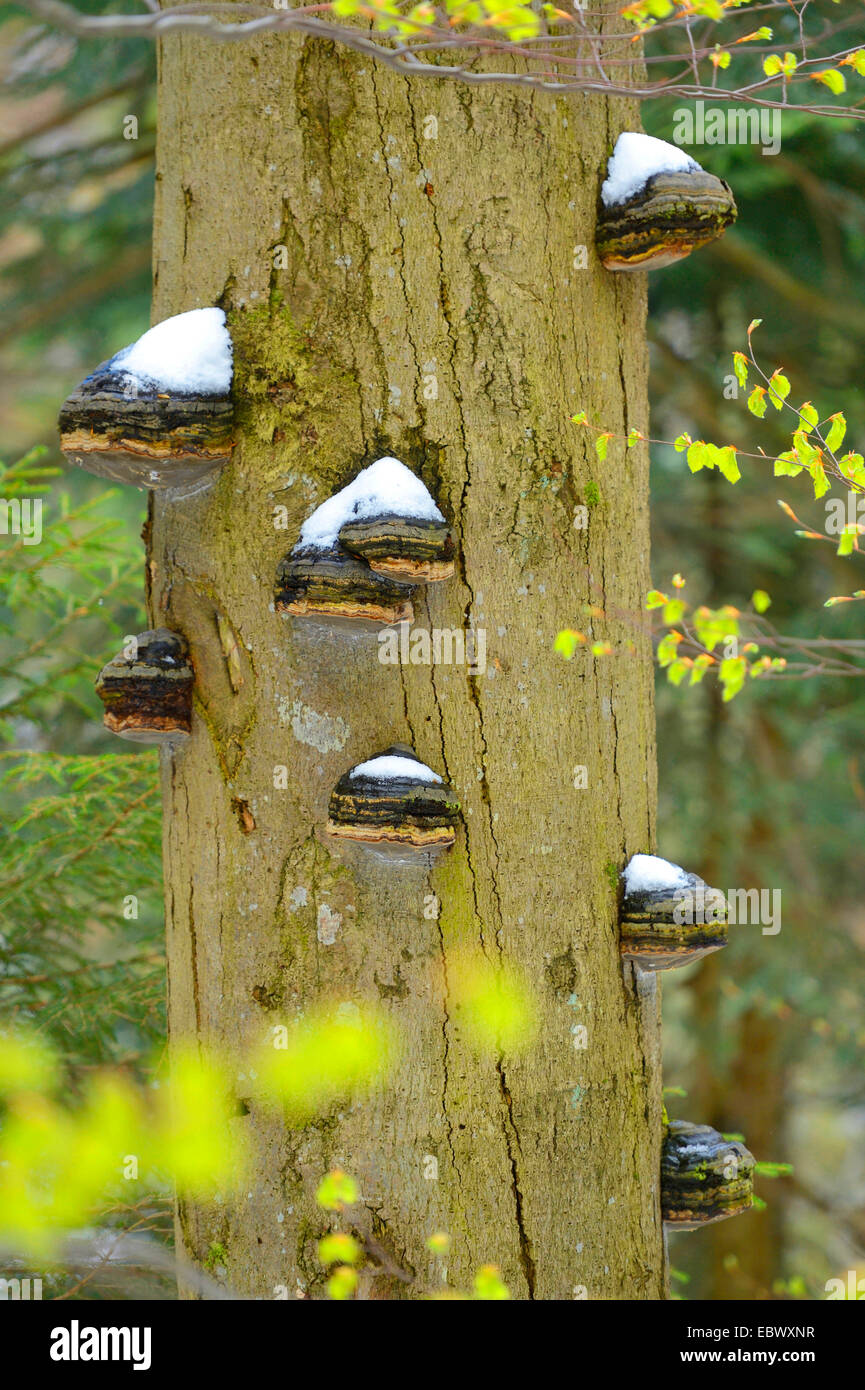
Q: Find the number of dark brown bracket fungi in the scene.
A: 8